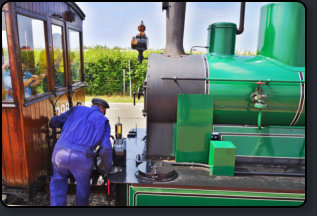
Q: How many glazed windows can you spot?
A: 4